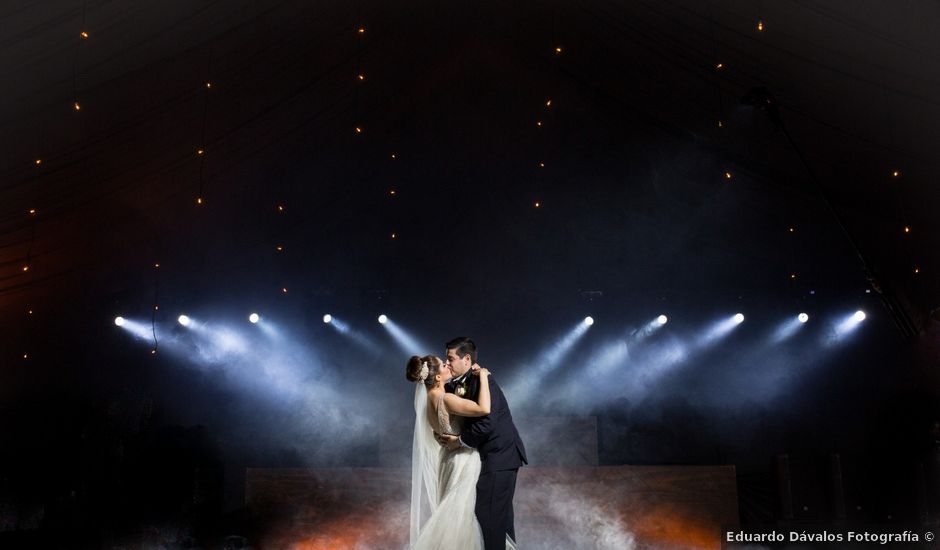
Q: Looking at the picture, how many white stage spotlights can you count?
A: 10